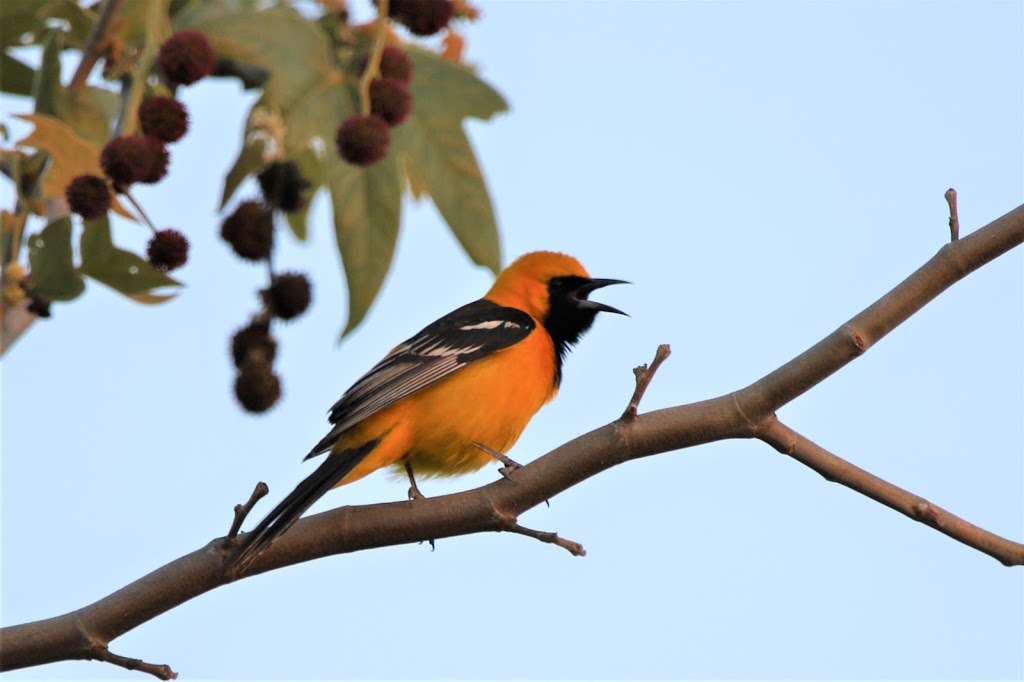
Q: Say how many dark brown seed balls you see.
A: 15